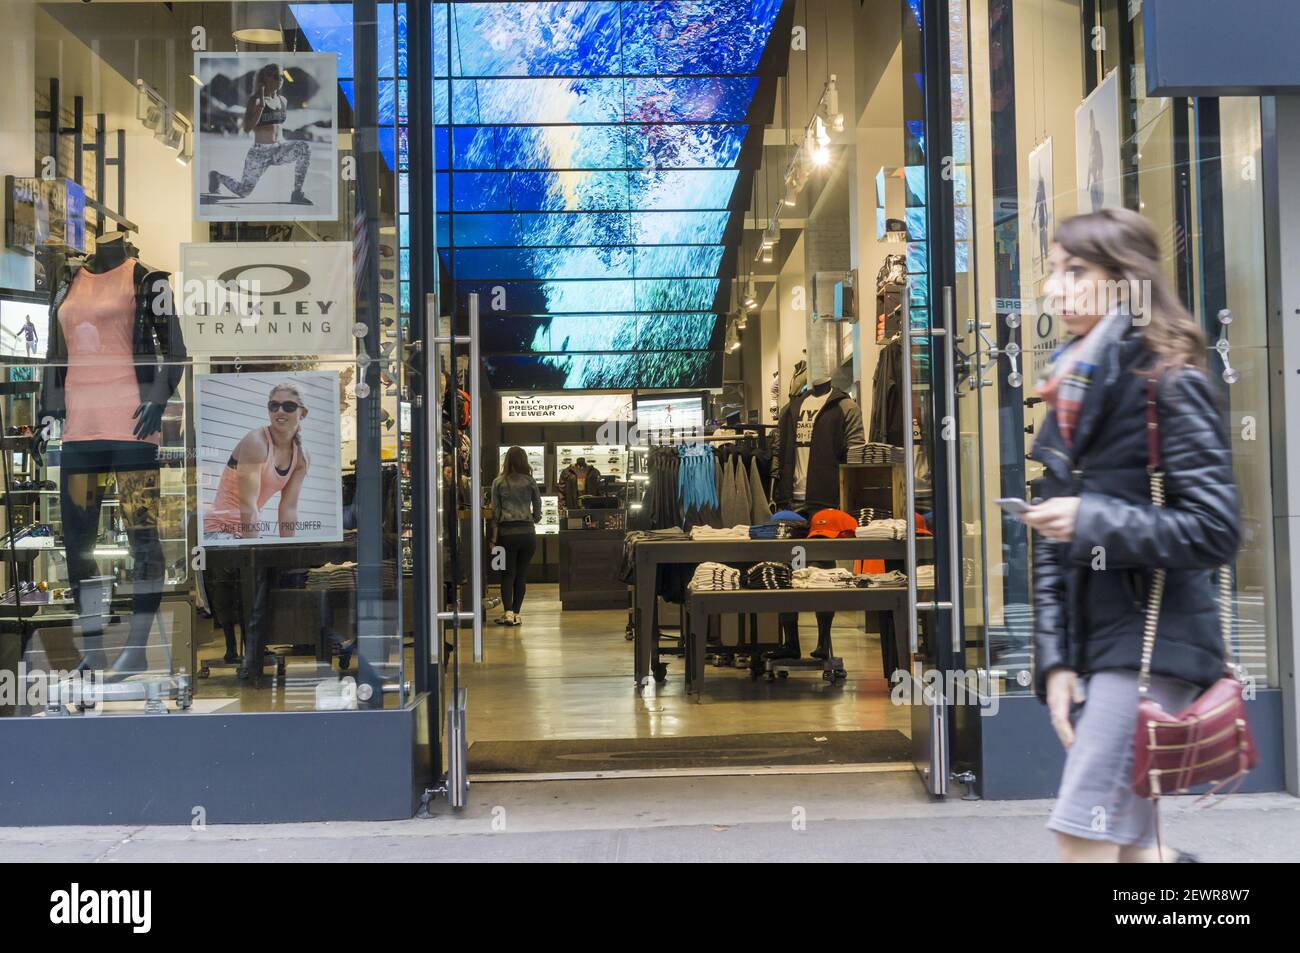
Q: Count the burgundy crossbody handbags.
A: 1